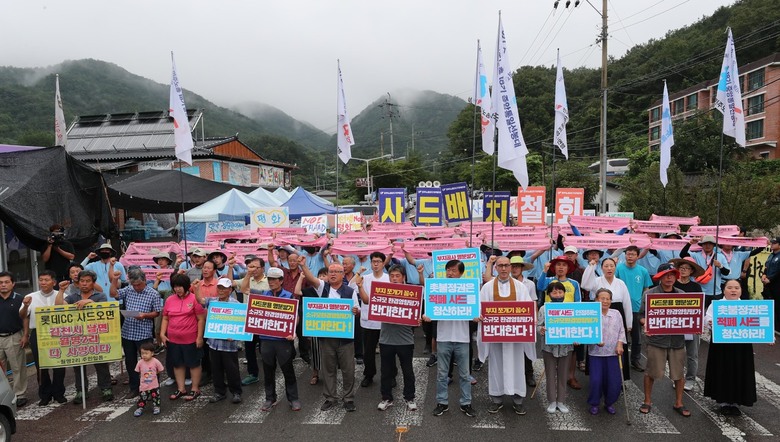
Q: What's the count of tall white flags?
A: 8